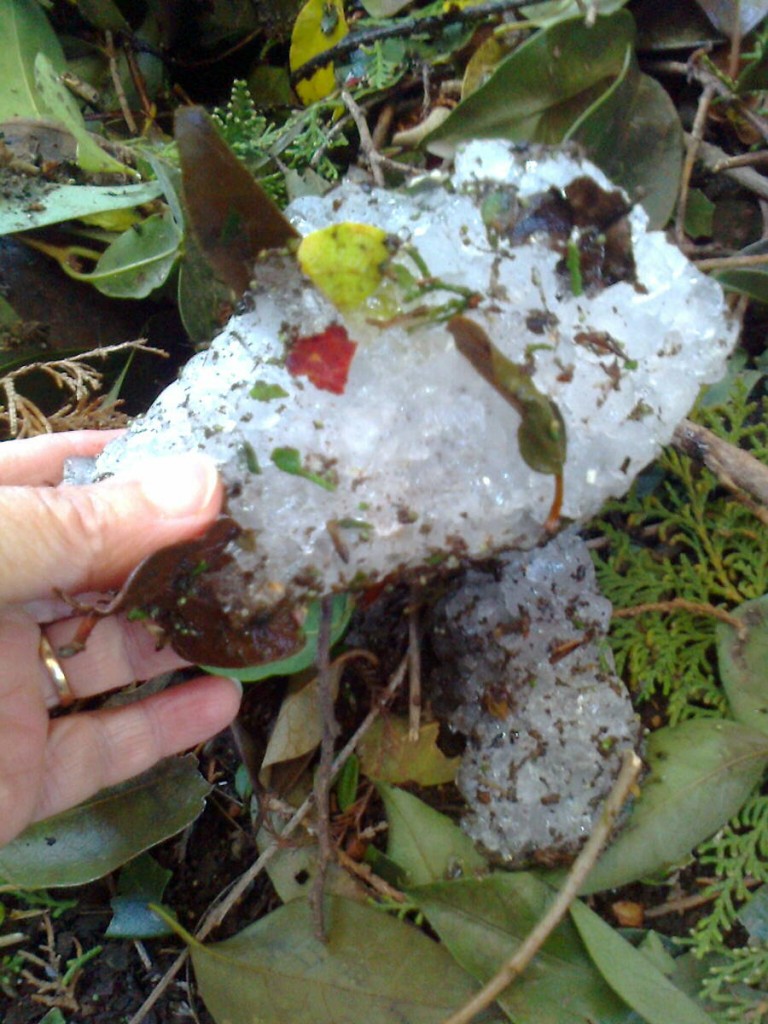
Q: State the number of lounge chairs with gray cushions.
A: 0